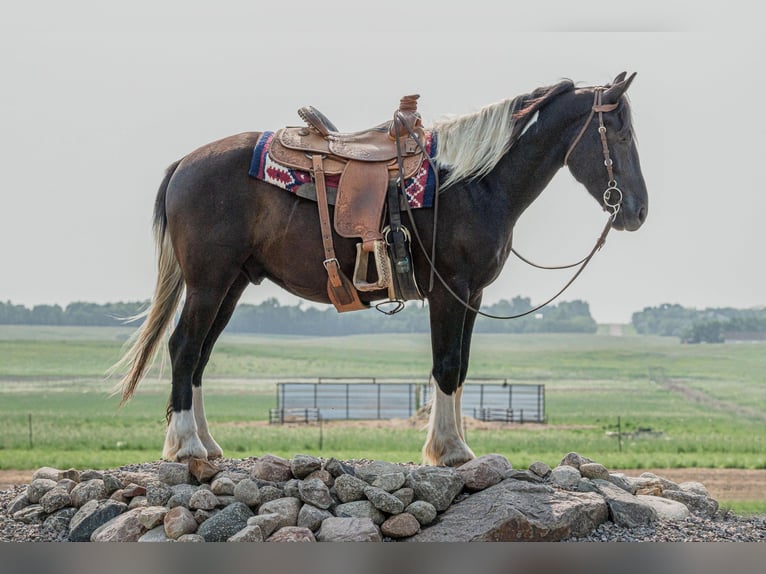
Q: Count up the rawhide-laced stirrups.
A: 1